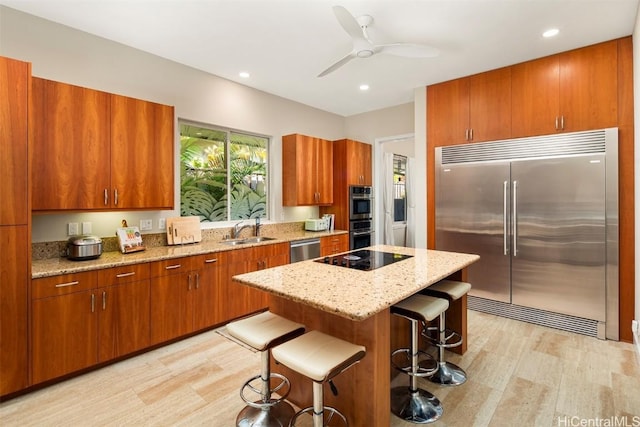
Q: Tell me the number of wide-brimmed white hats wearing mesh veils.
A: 0